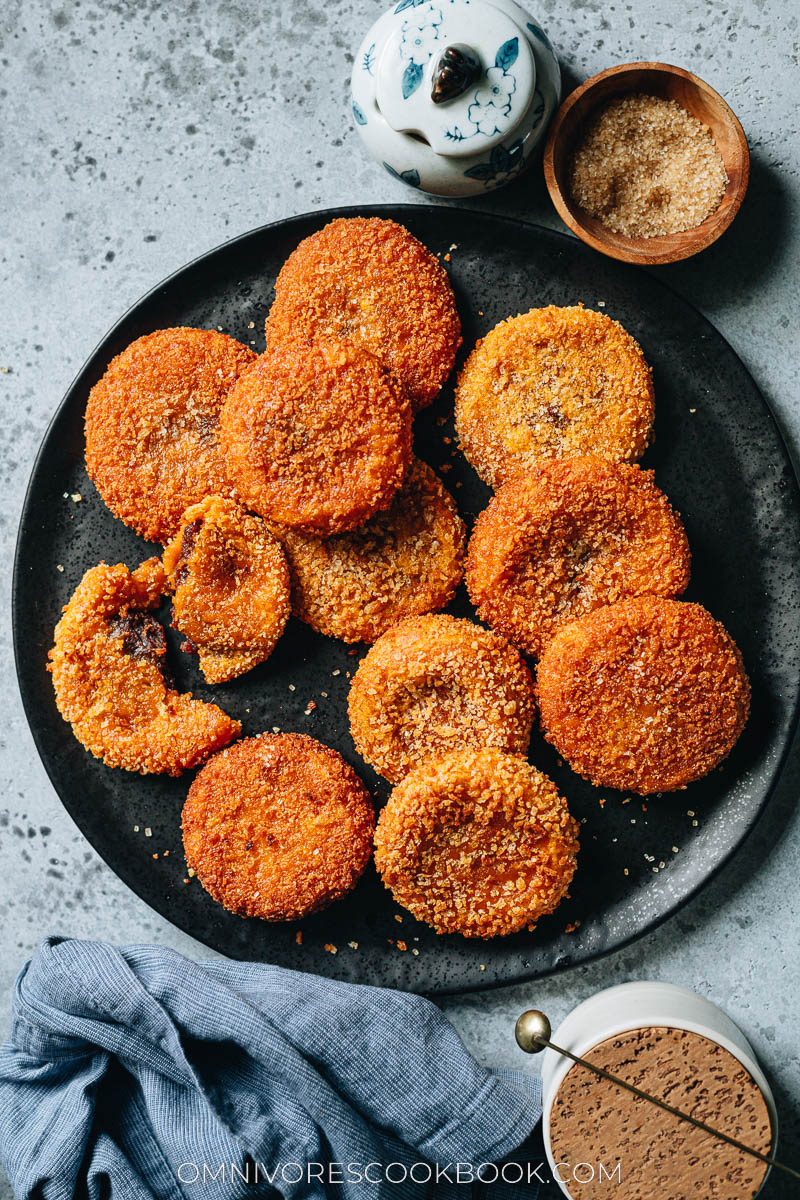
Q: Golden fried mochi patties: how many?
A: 11